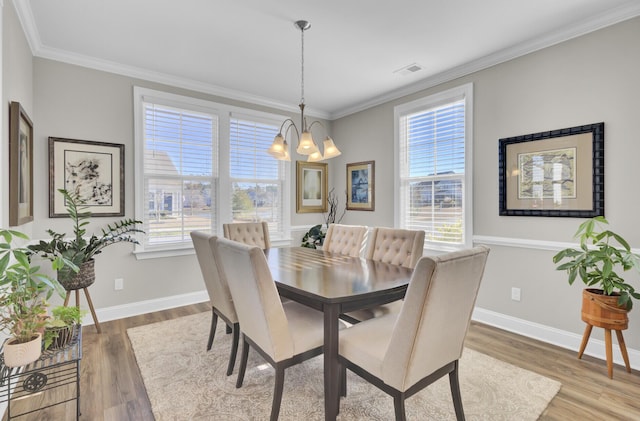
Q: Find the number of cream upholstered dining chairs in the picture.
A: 6